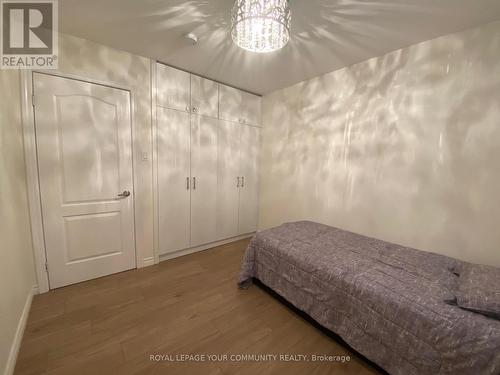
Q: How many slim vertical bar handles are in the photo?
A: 4